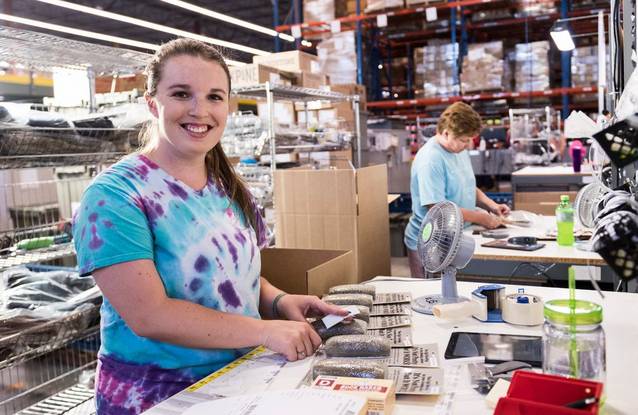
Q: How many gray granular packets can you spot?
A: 6